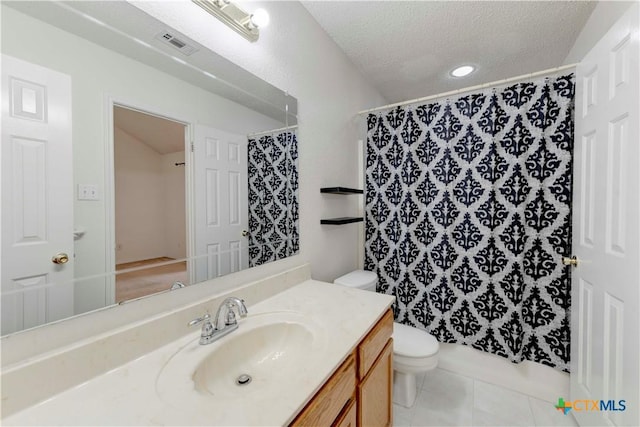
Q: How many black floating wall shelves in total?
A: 2